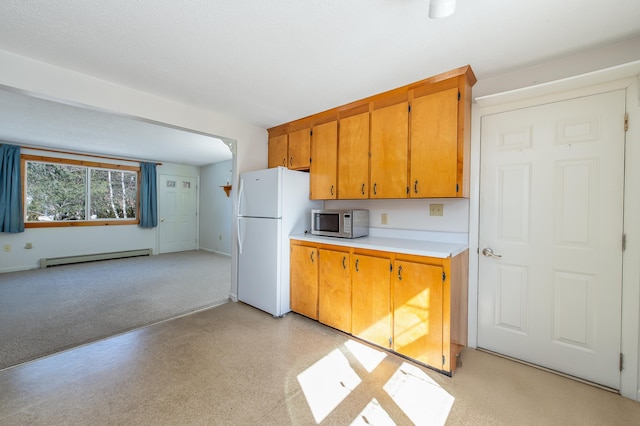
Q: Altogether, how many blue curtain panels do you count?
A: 2